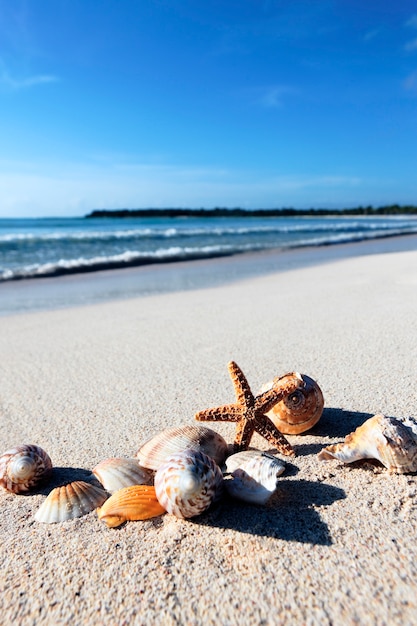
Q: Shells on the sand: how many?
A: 9